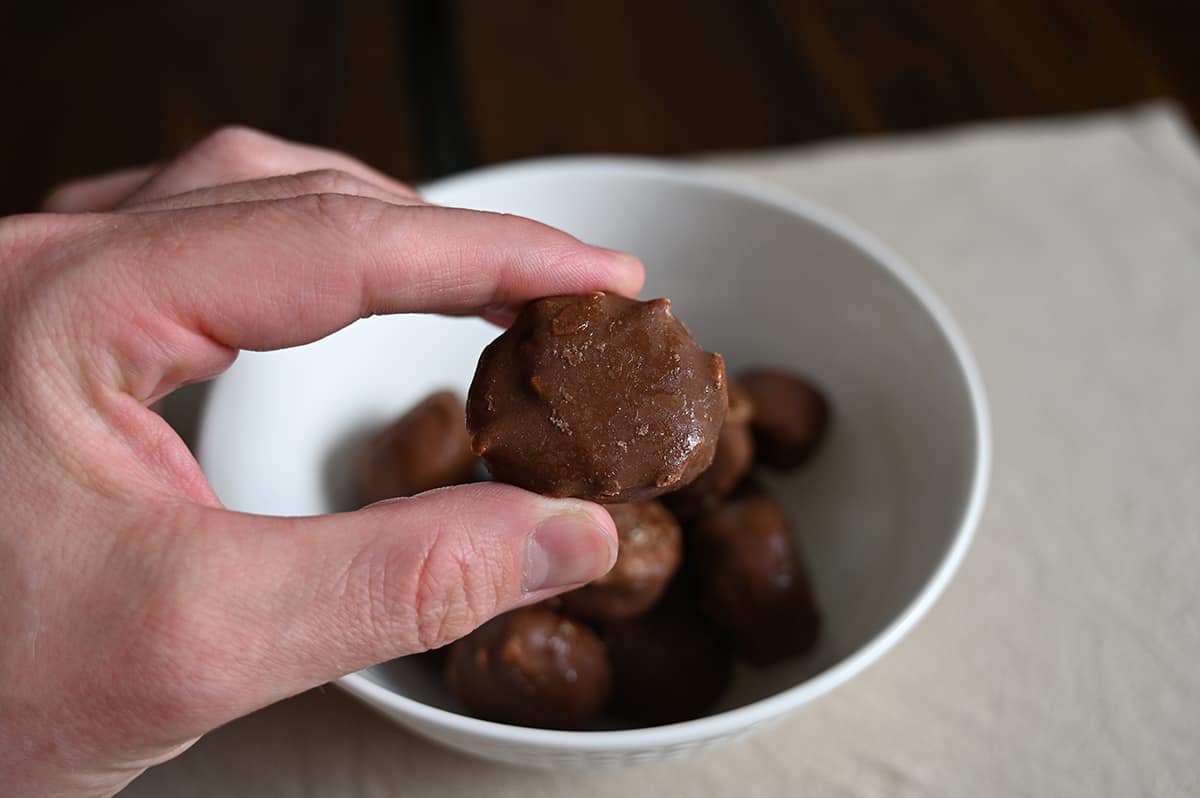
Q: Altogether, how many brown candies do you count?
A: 8